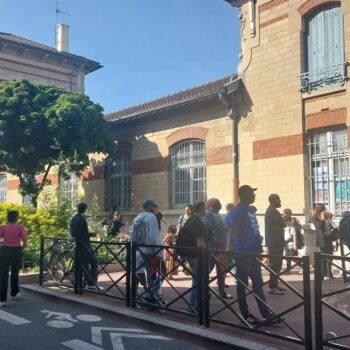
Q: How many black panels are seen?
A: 5